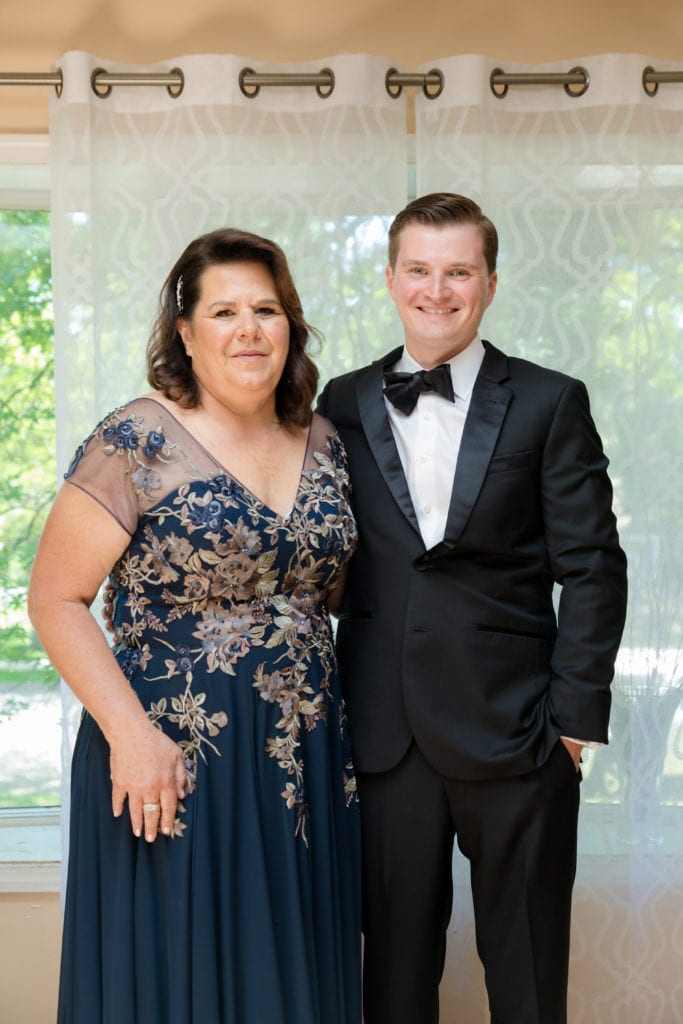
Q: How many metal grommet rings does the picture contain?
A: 10